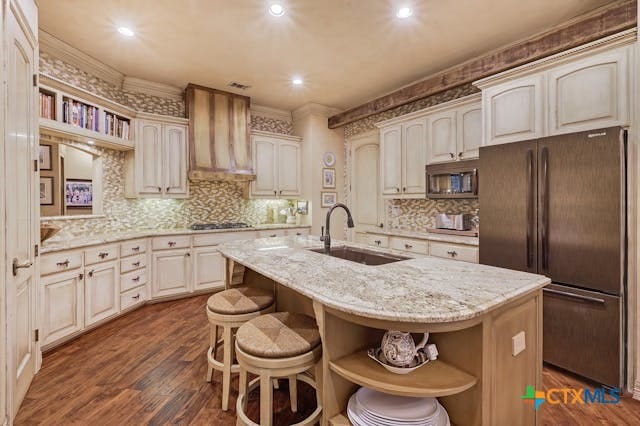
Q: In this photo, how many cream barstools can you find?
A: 2